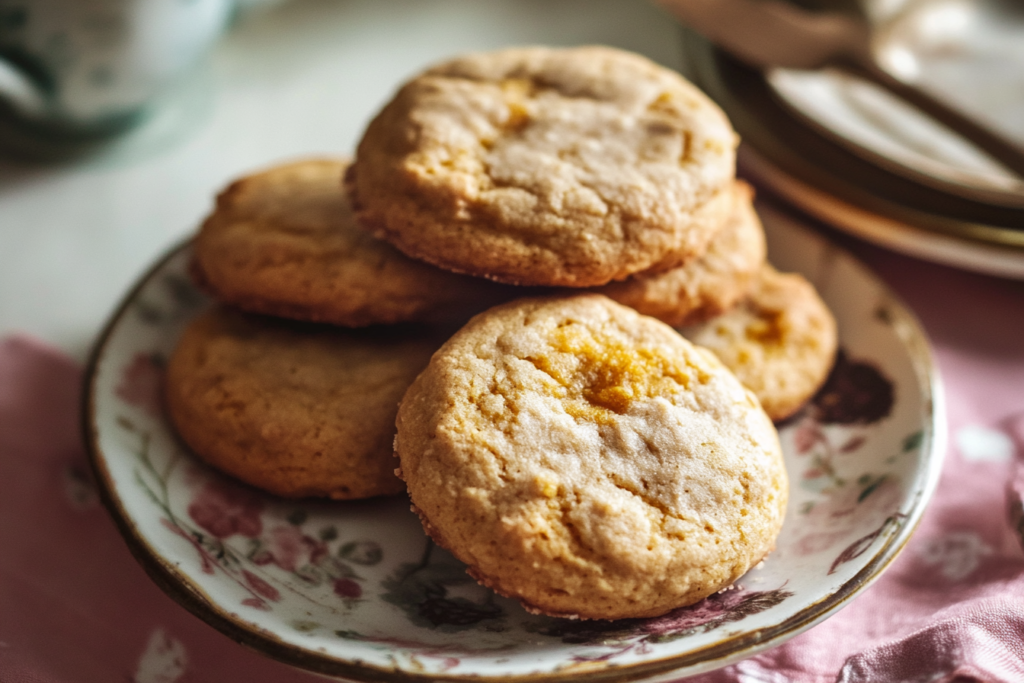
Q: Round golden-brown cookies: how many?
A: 6